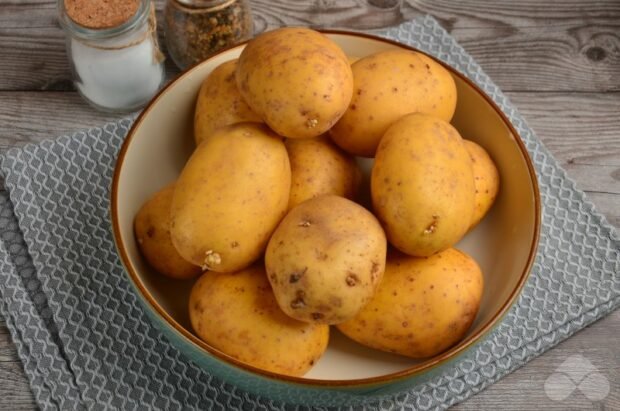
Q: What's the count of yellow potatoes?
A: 11